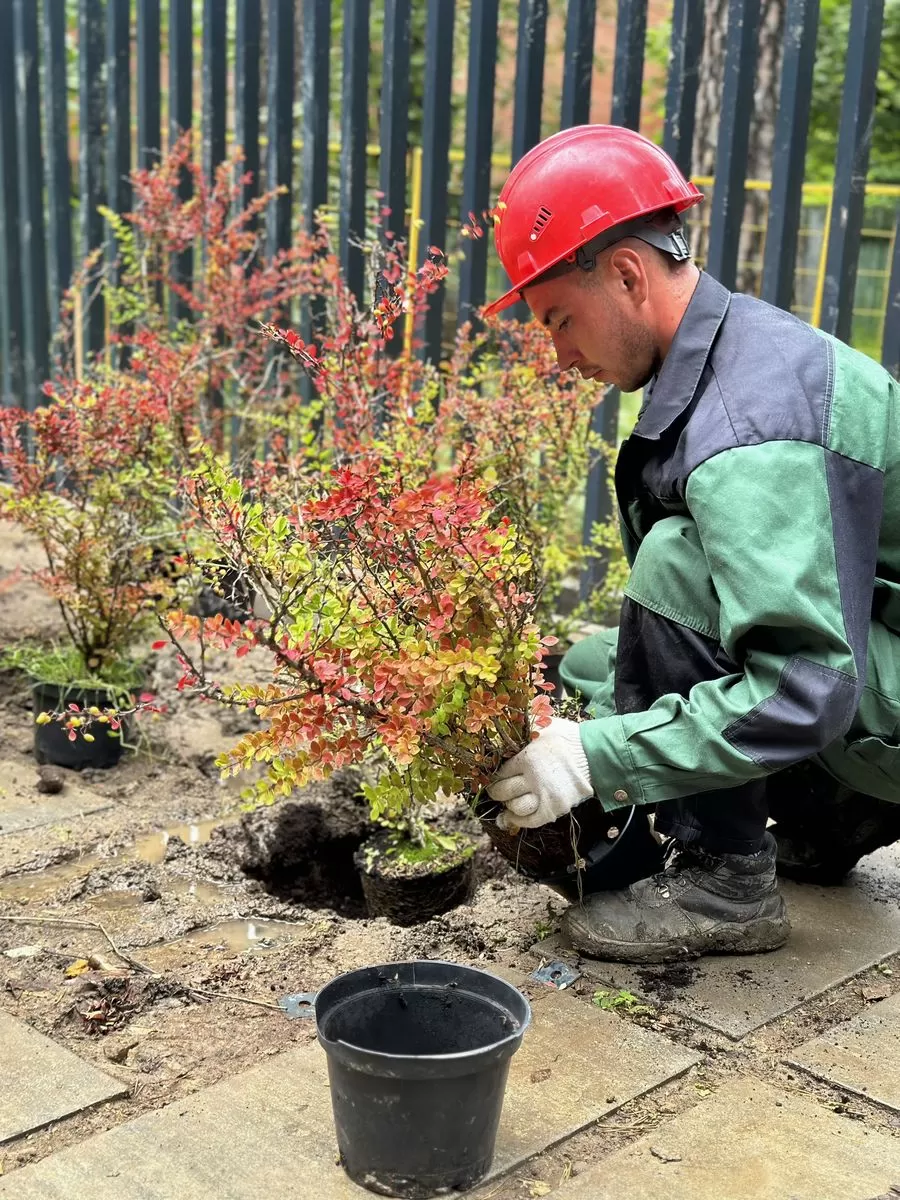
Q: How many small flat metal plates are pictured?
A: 2